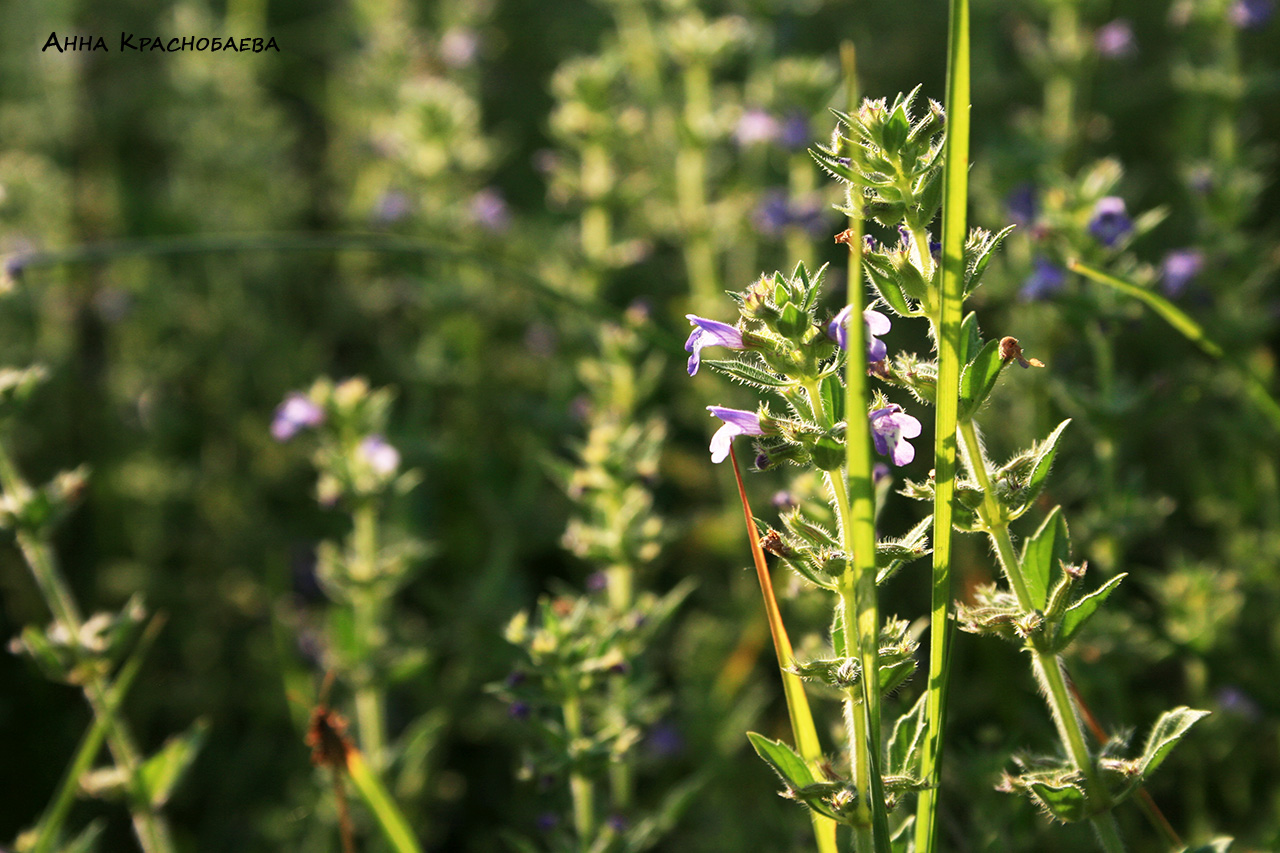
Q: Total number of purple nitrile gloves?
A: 0